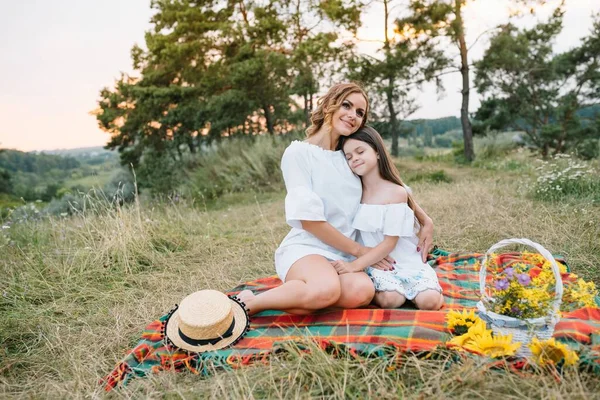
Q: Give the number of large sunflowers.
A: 4